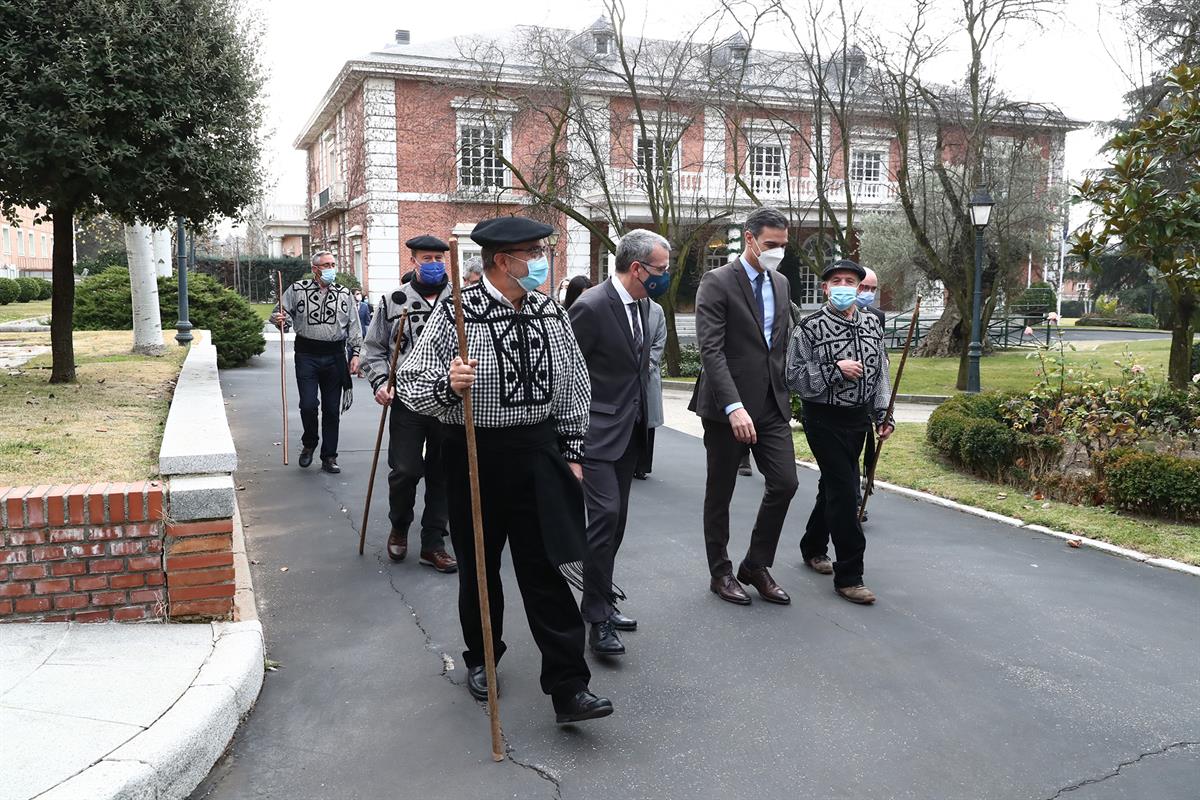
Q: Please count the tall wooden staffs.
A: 4